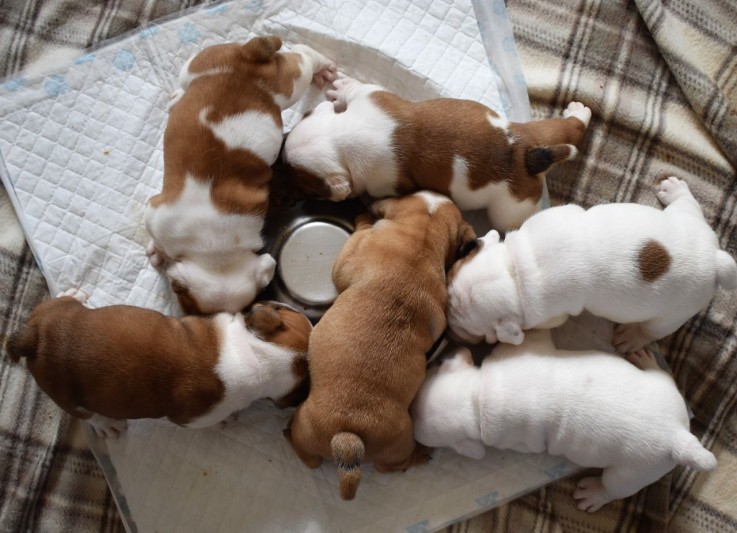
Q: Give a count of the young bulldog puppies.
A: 6